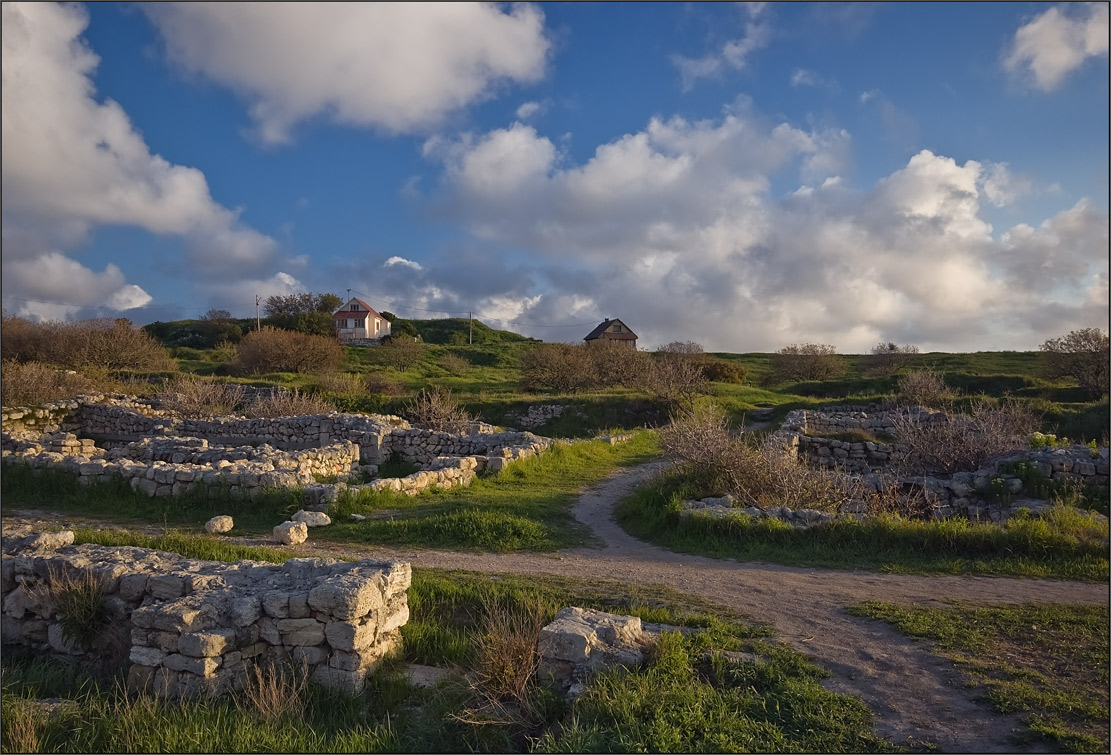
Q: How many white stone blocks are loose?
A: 3